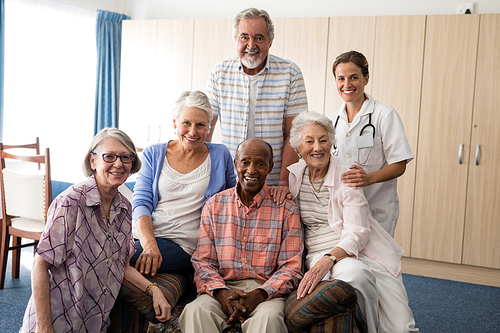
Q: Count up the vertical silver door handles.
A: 2